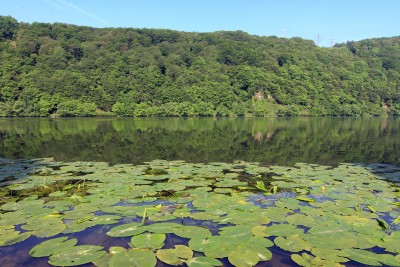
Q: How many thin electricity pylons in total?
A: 3